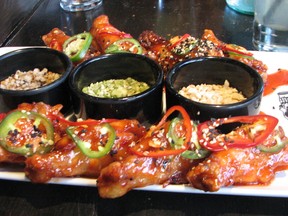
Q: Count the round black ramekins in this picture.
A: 3